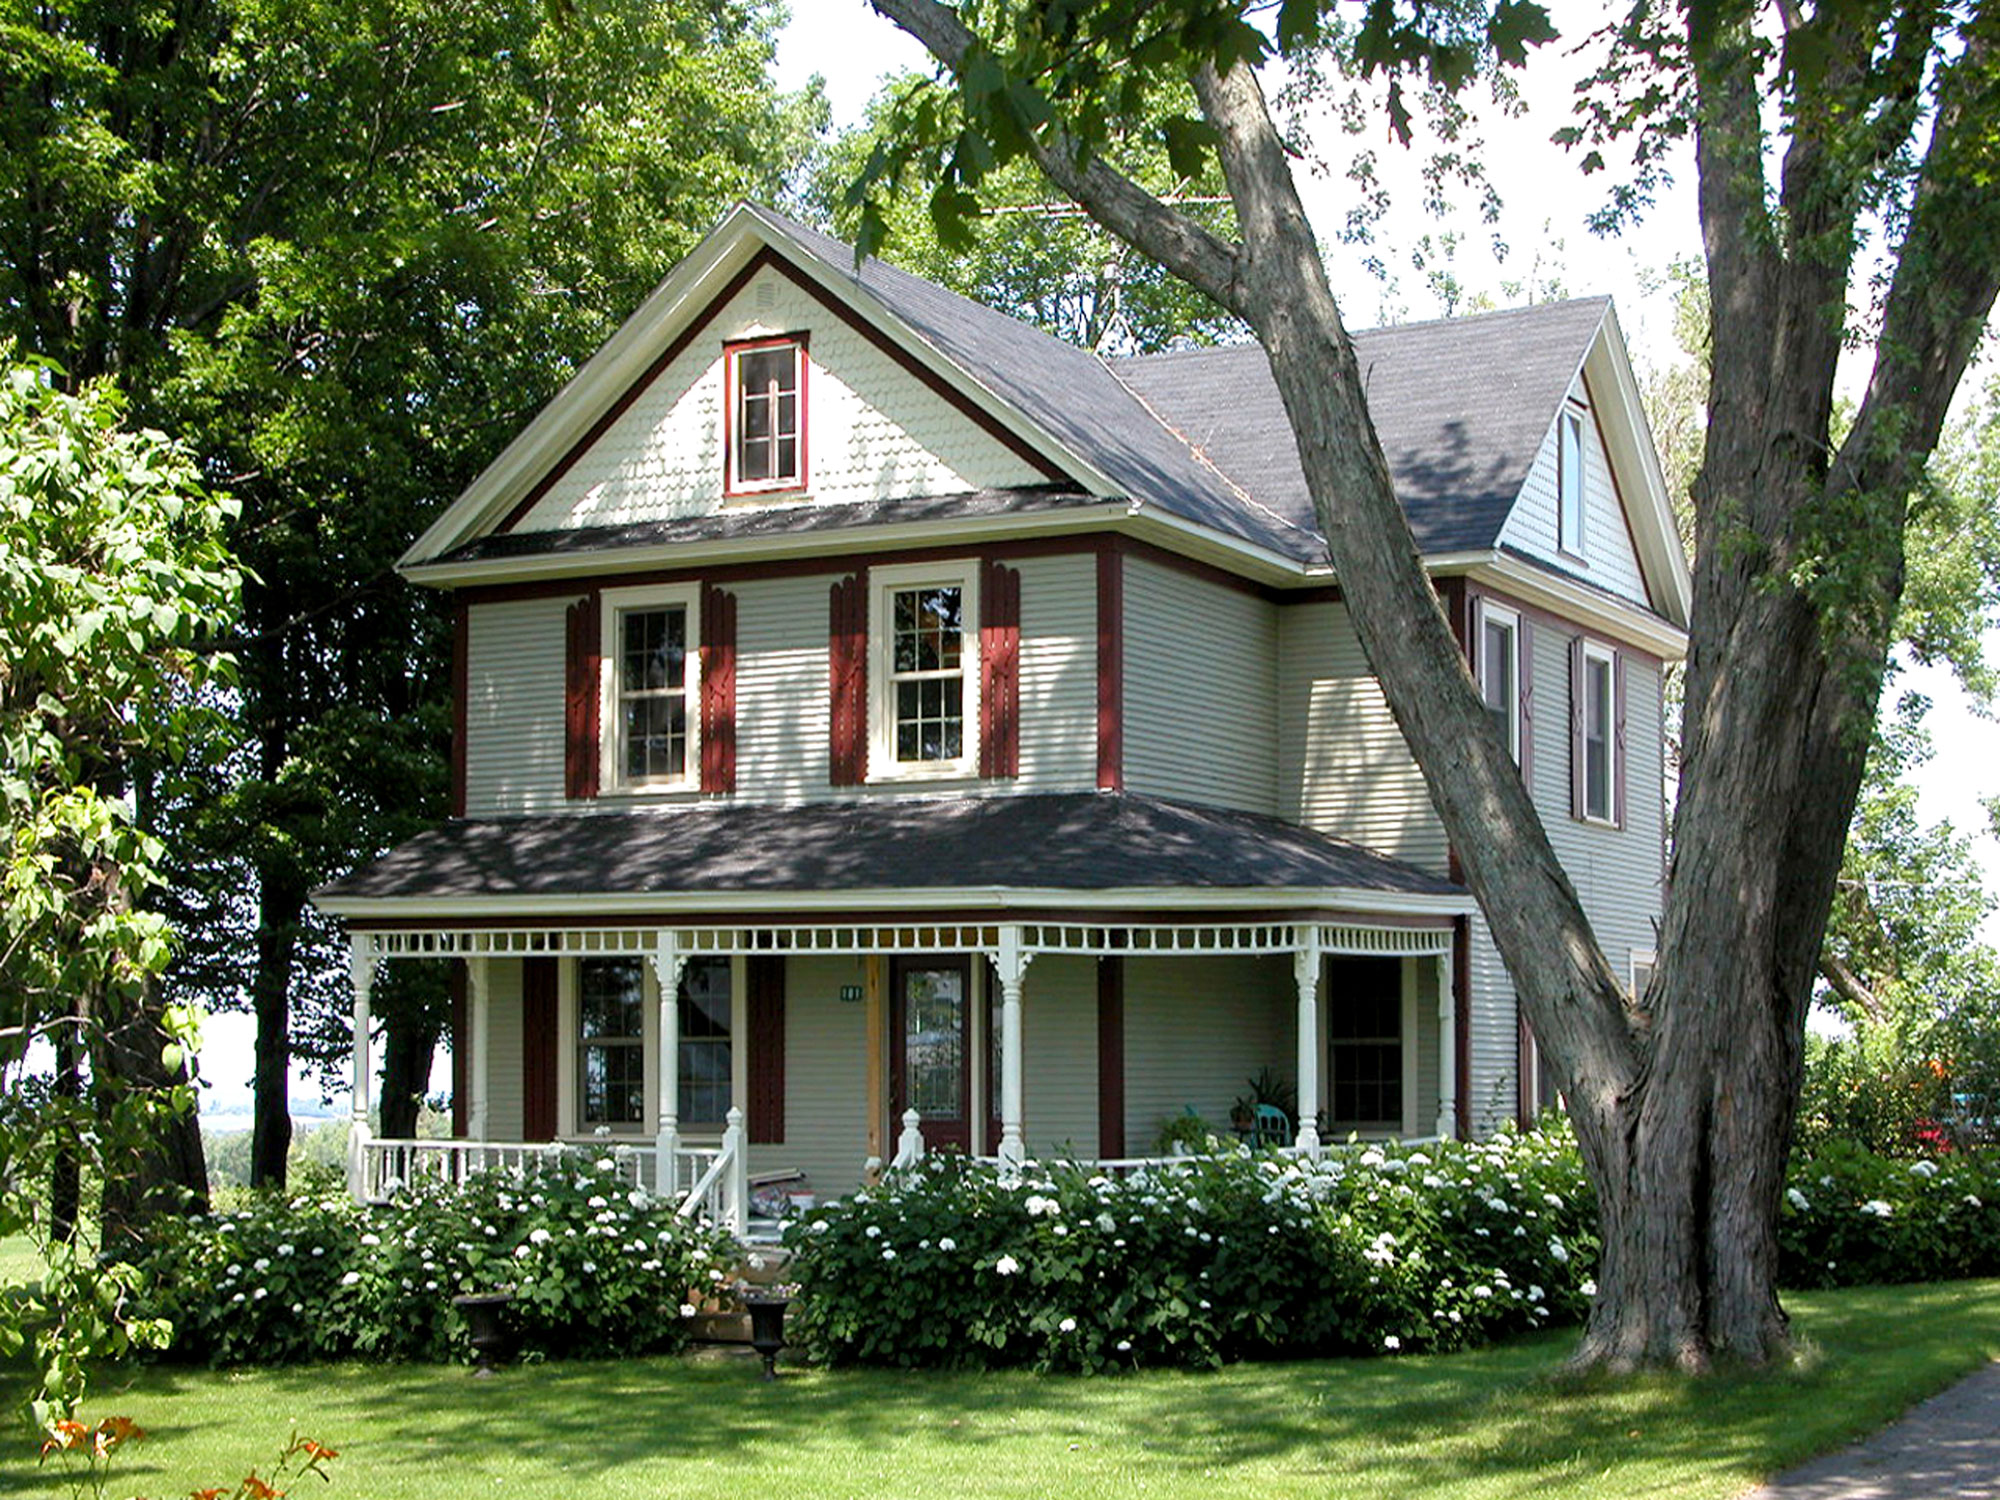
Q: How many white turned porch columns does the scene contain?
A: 6